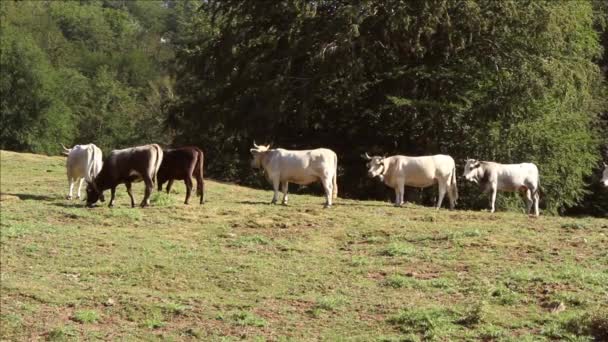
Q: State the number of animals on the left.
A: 3